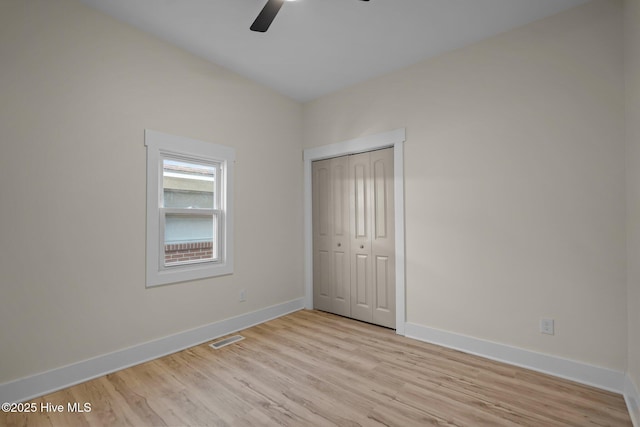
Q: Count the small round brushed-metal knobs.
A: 2